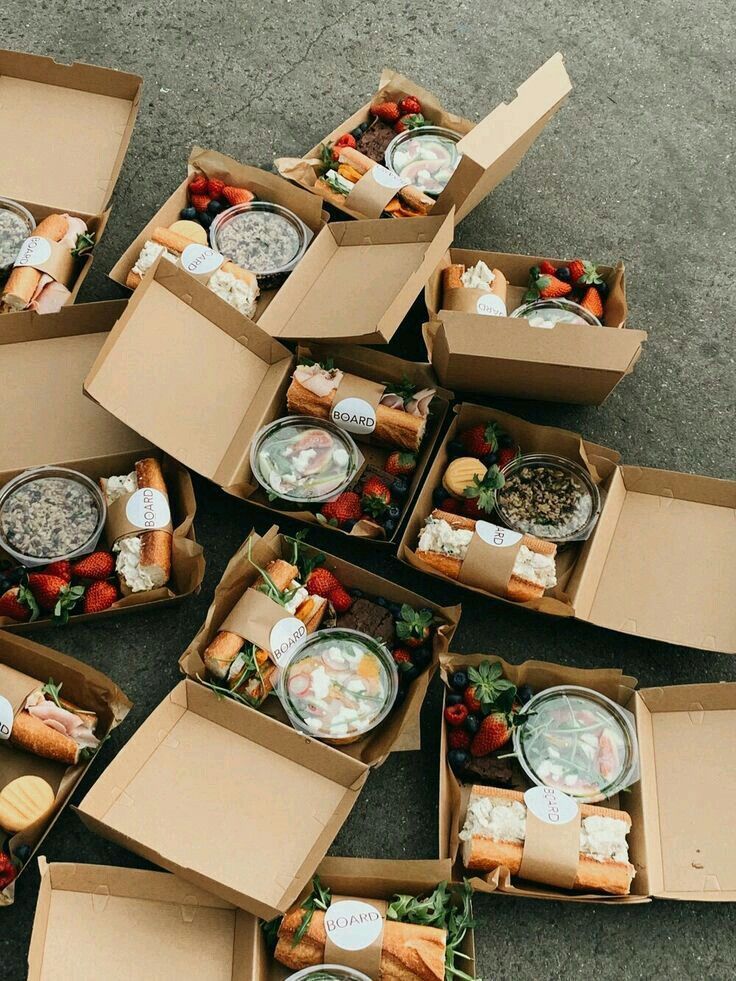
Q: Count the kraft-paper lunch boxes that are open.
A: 11